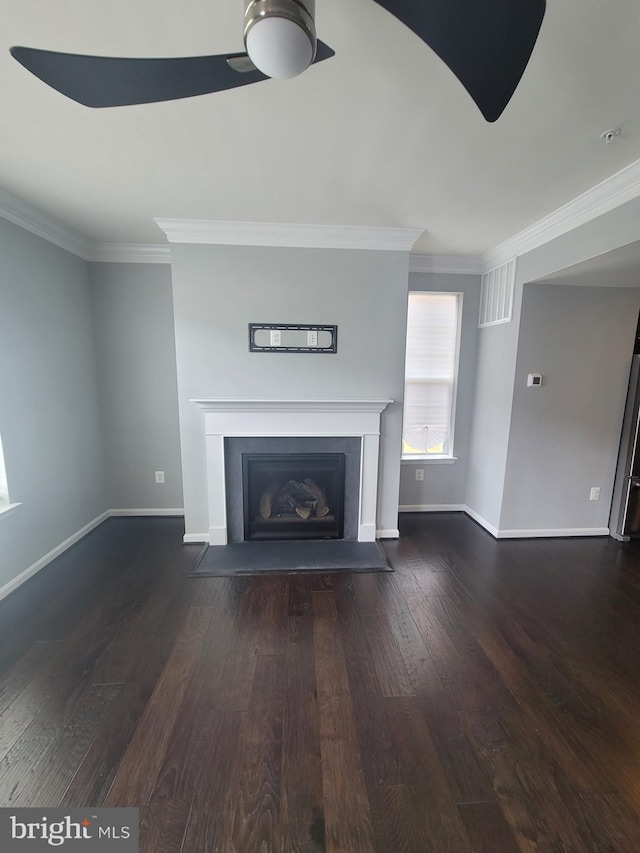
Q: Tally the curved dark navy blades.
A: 2